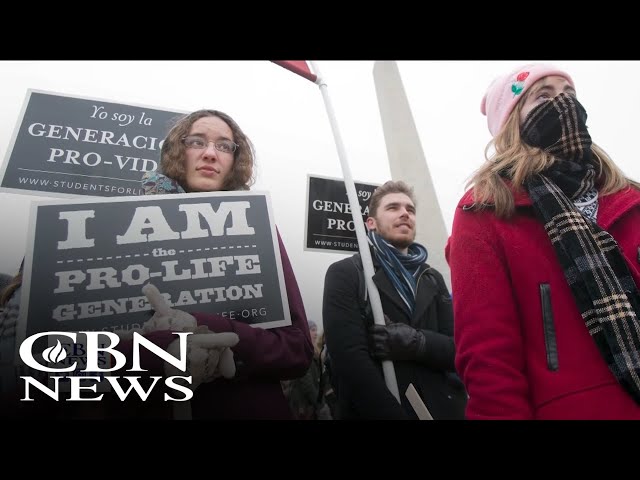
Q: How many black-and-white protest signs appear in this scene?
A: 3